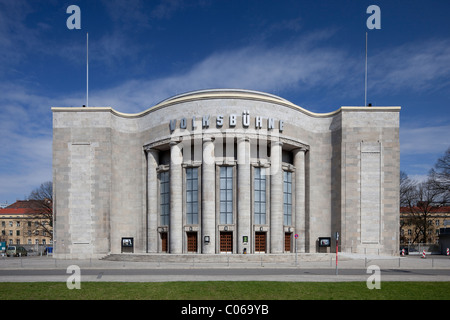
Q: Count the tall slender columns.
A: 6